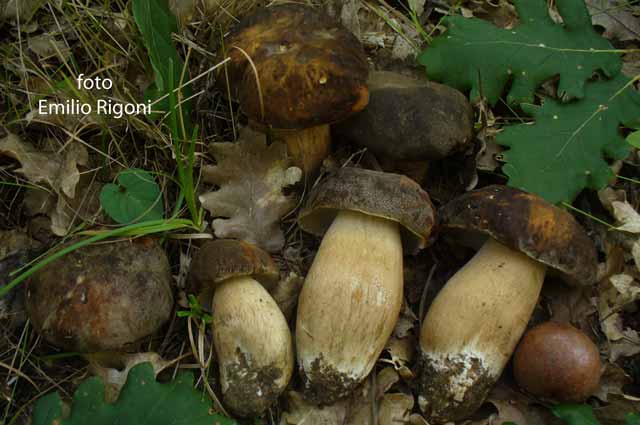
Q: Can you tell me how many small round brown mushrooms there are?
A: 1